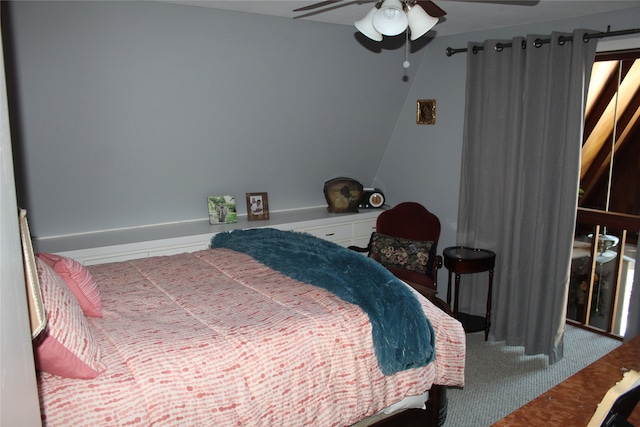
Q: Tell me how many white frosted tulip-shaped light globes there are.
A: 3